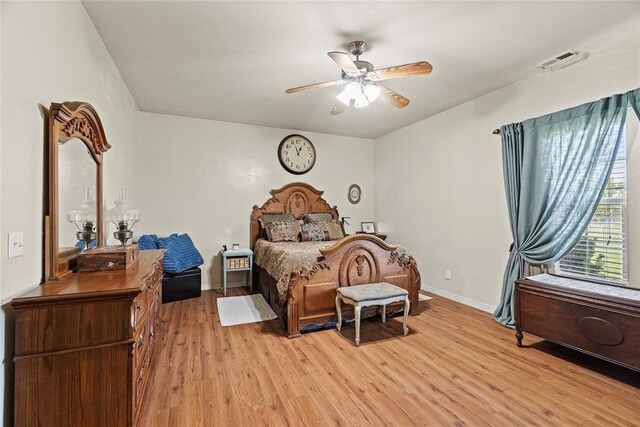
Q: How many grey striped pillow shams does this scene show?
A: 2